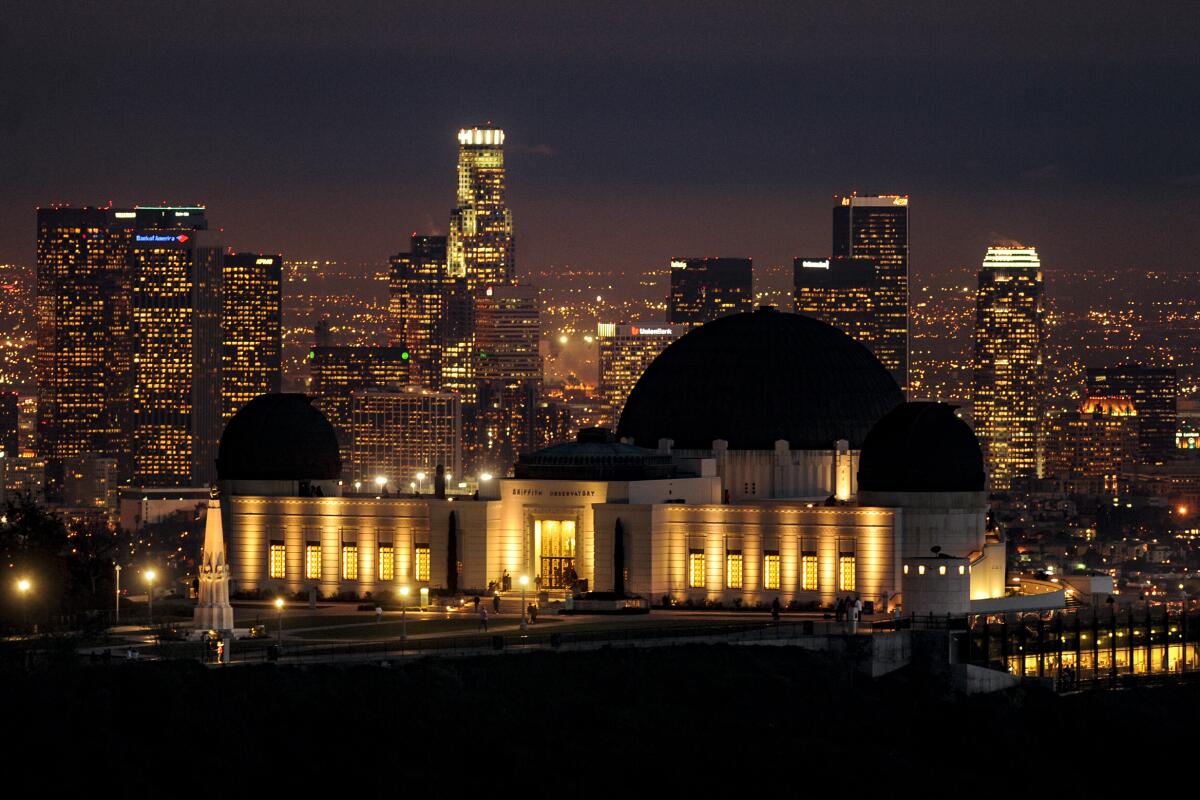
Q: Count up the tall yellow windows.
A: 10